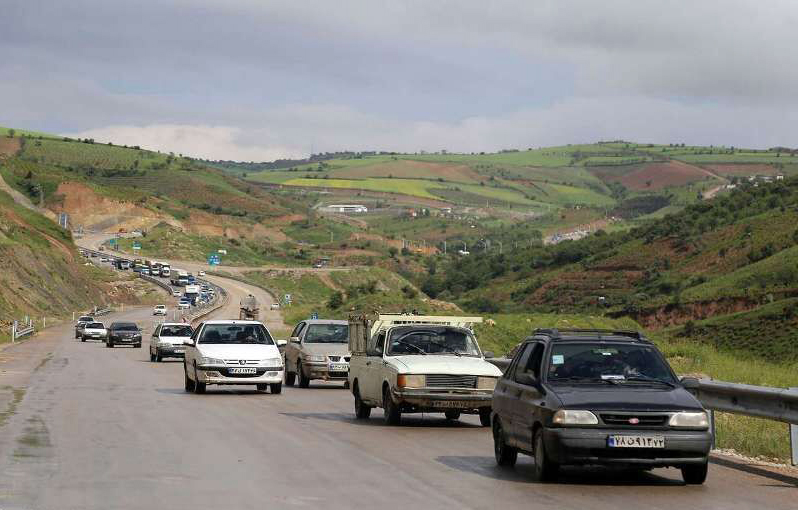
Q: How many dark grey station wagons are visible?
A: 1